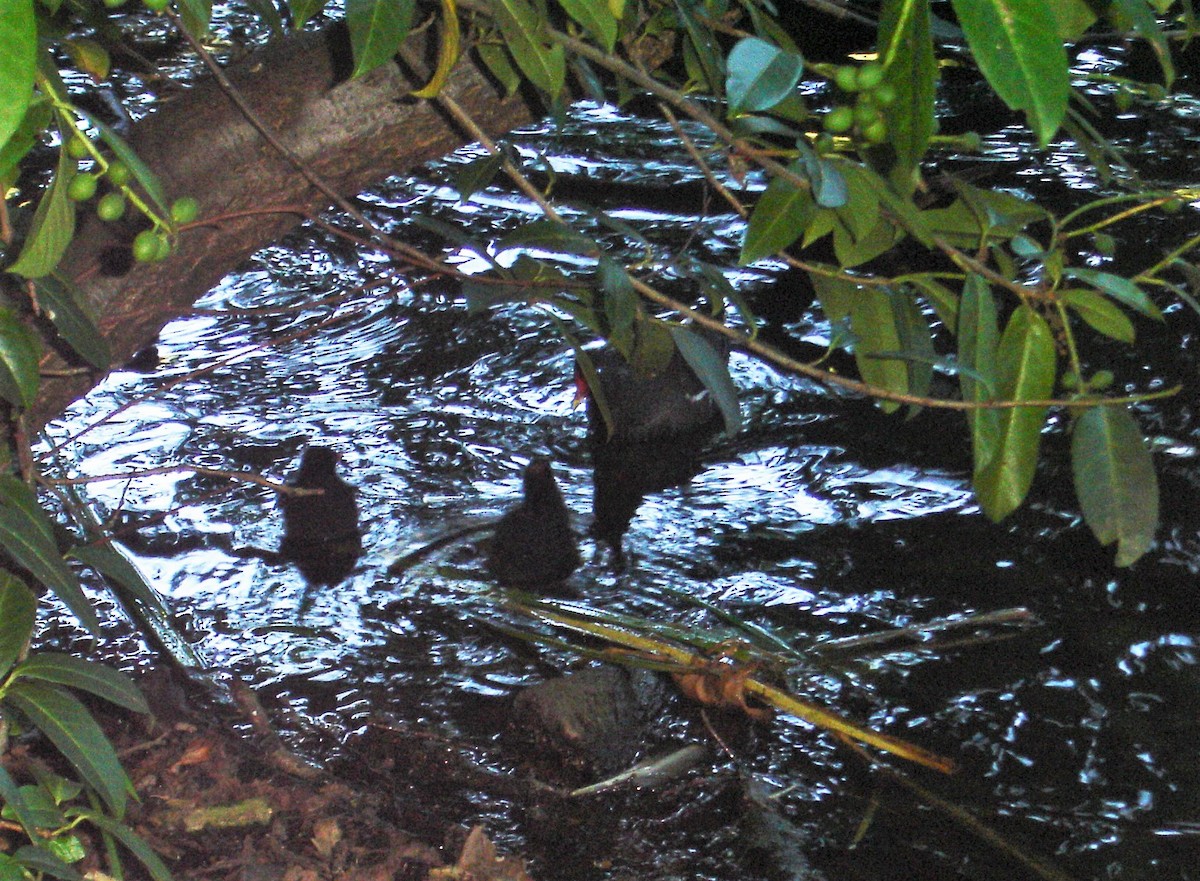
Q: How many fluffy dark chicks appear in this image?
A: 2